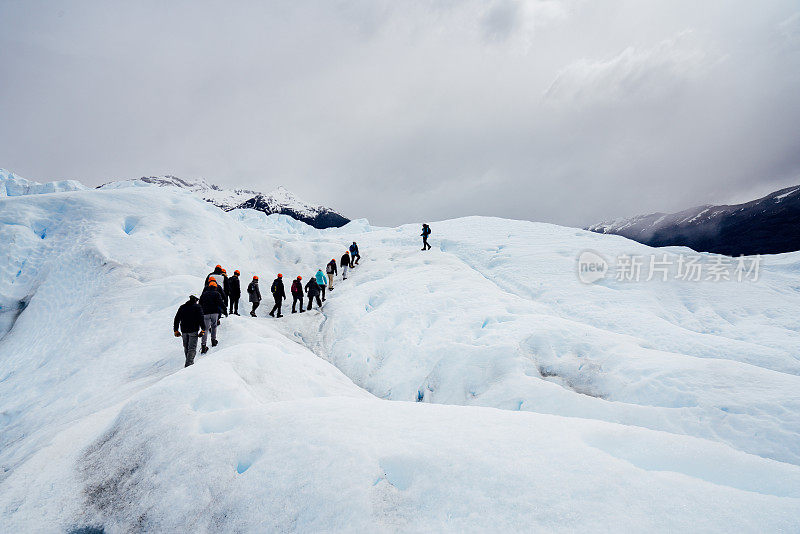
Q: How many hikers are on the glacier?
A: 15